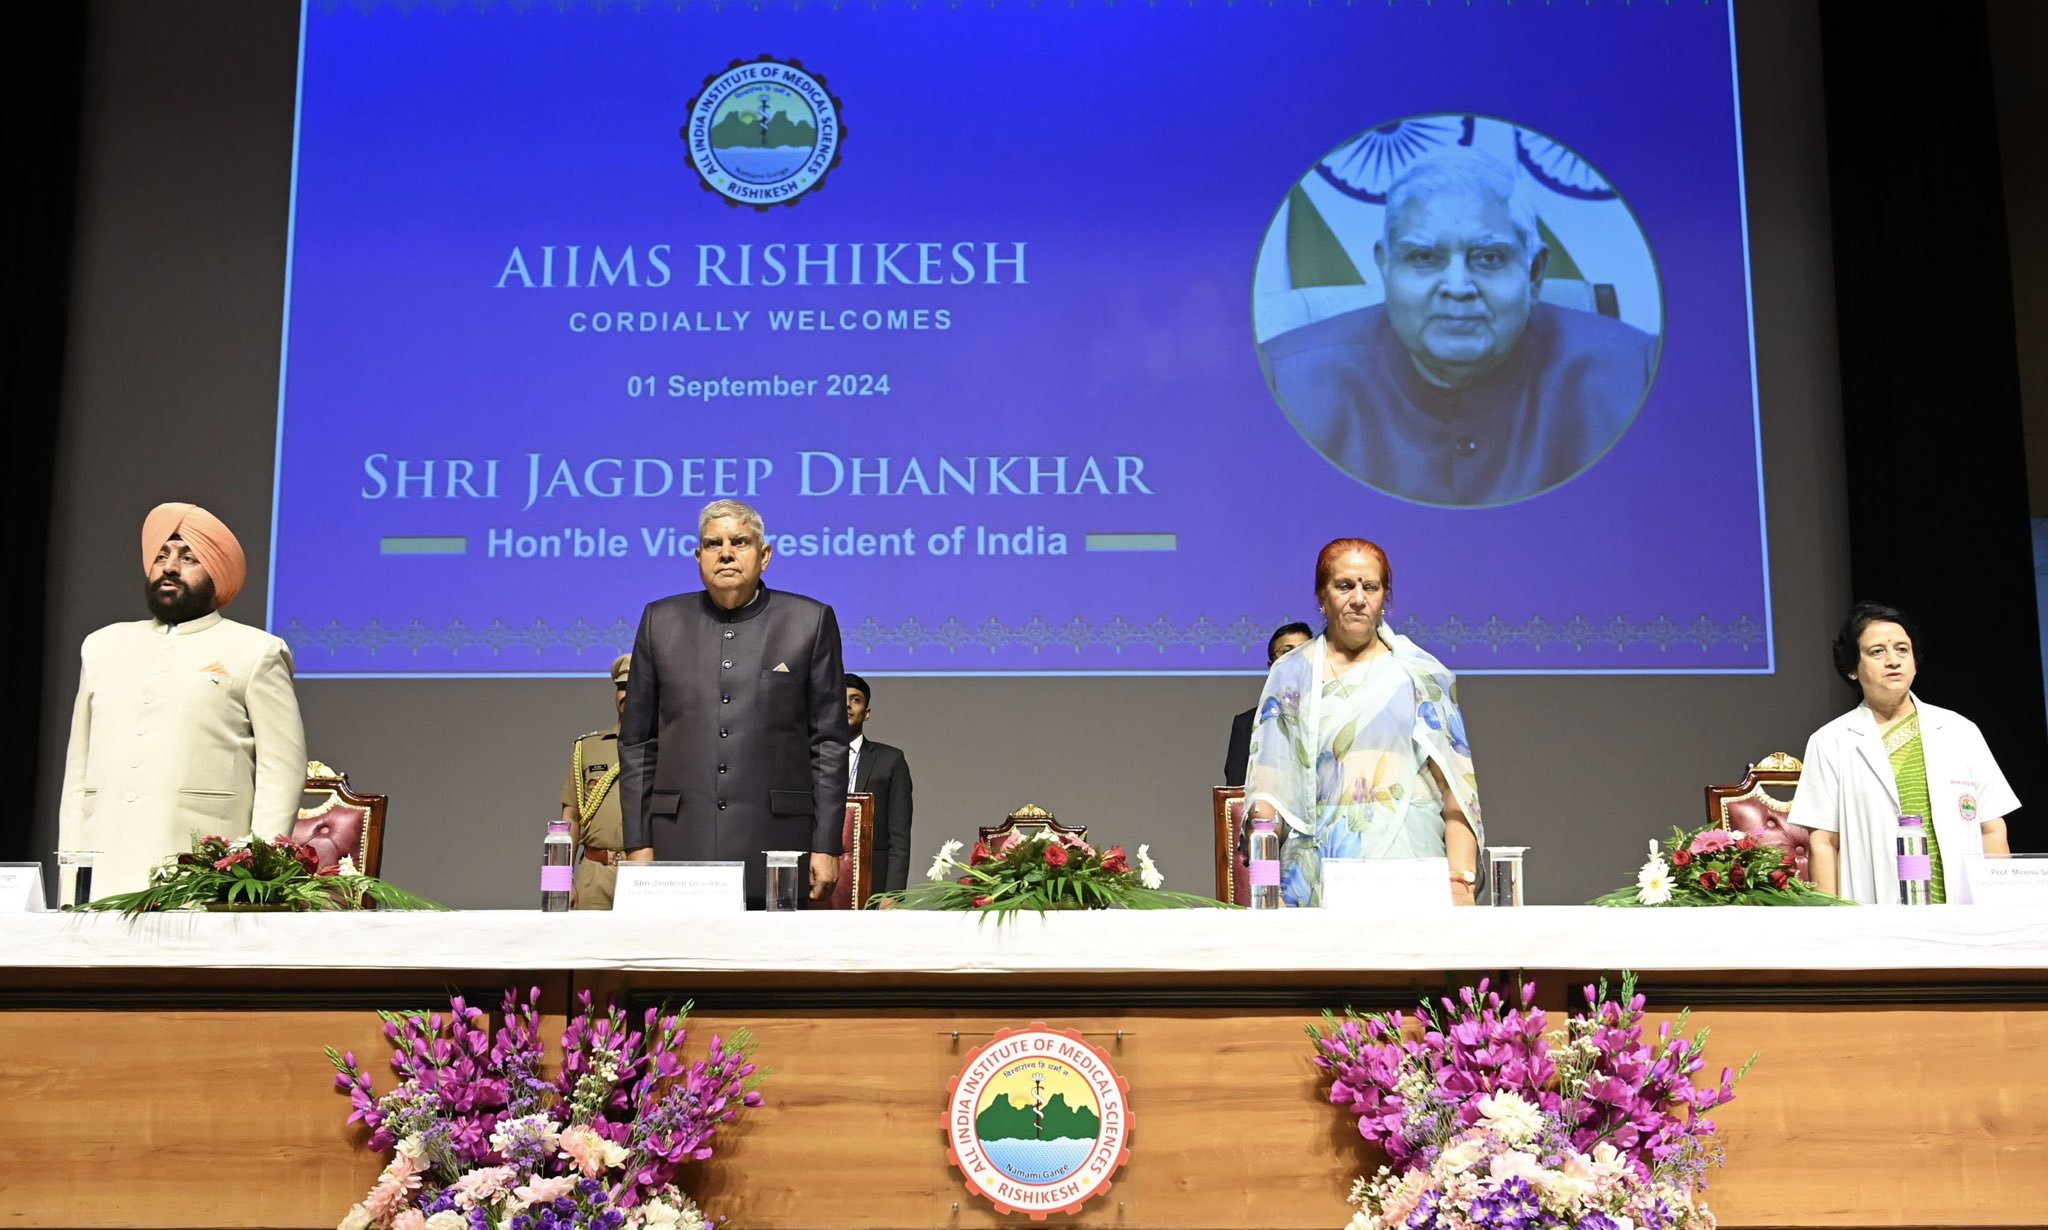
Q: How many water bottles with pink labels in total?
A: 3